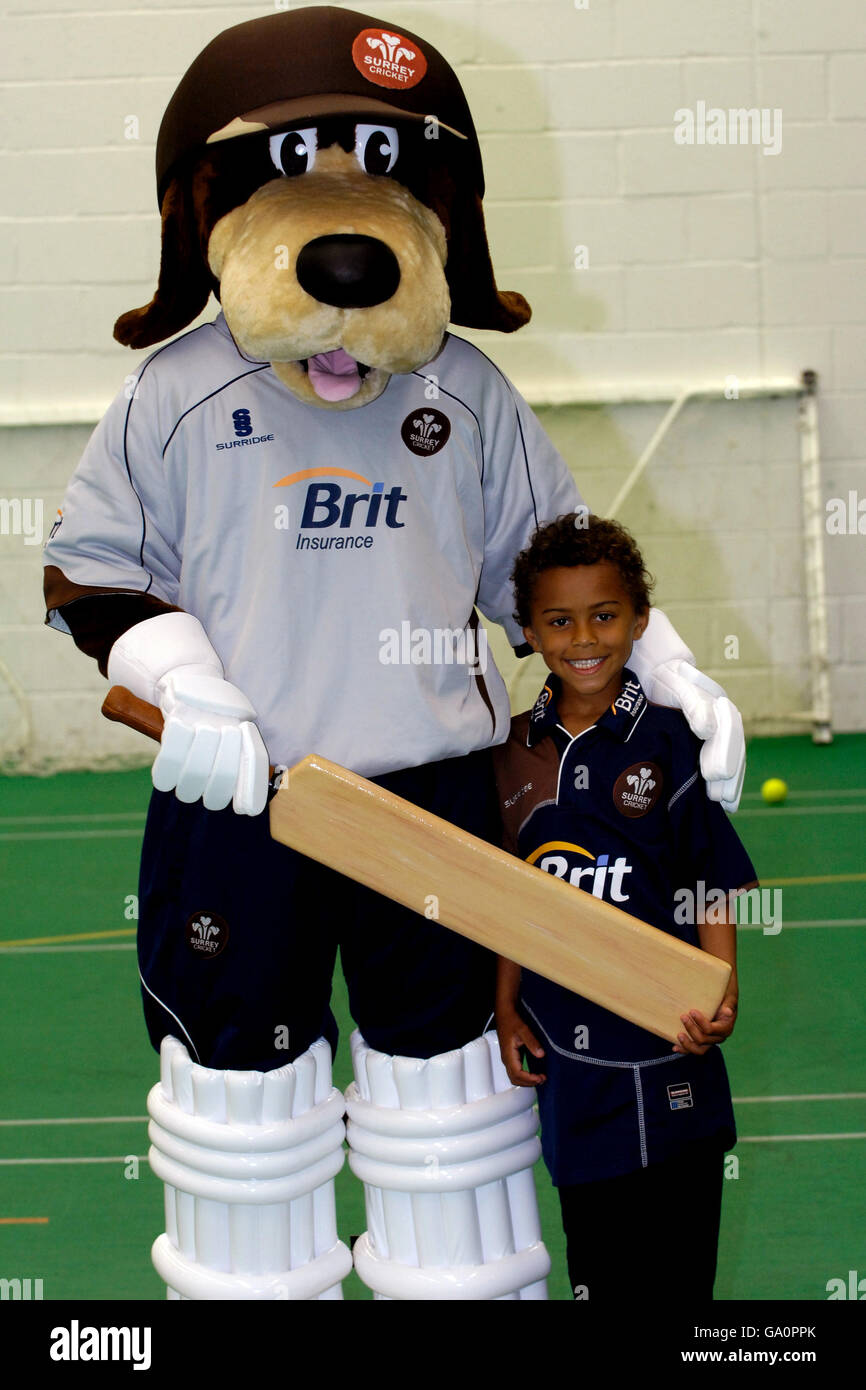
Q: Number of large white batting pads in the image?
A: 2